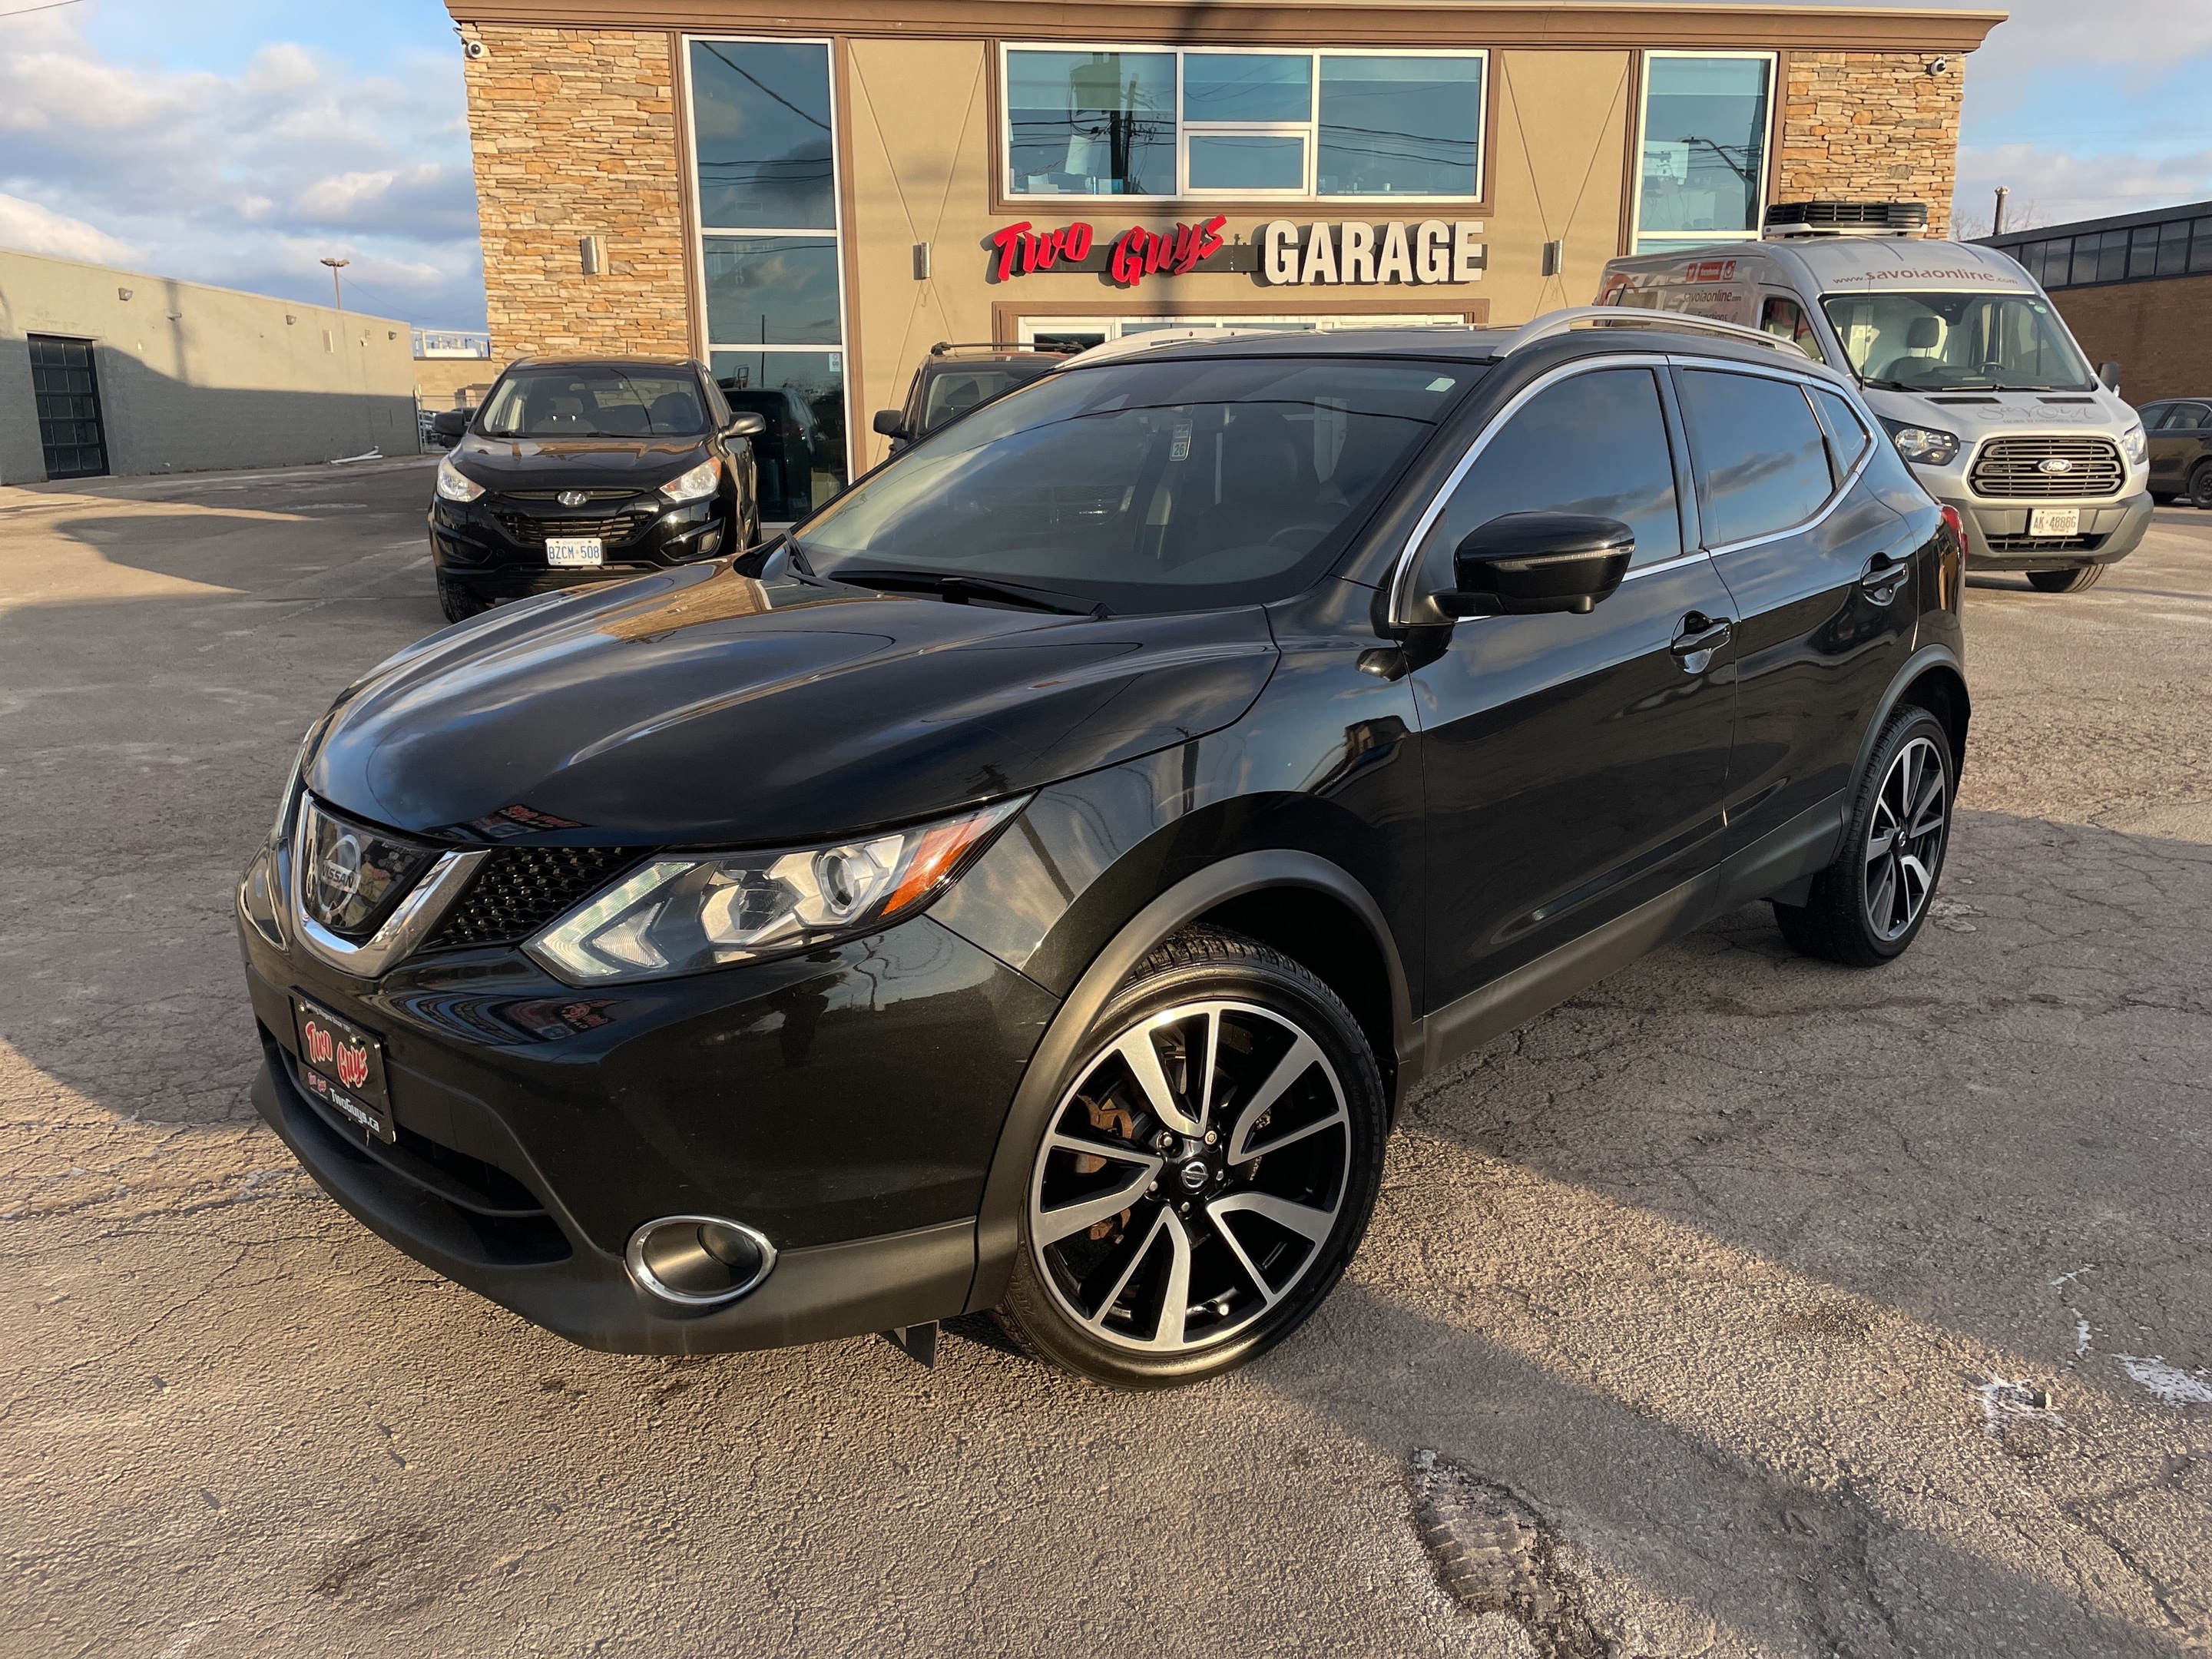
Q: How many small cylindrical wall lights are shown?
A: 3